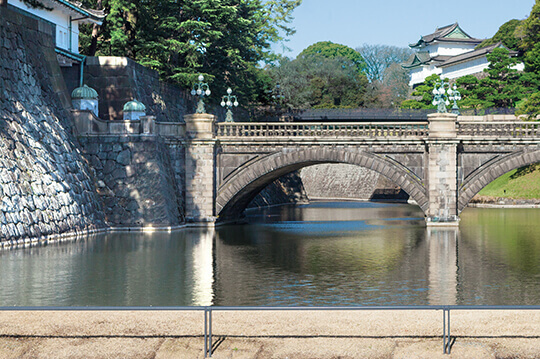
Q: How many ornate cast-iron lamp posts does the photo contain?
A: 4